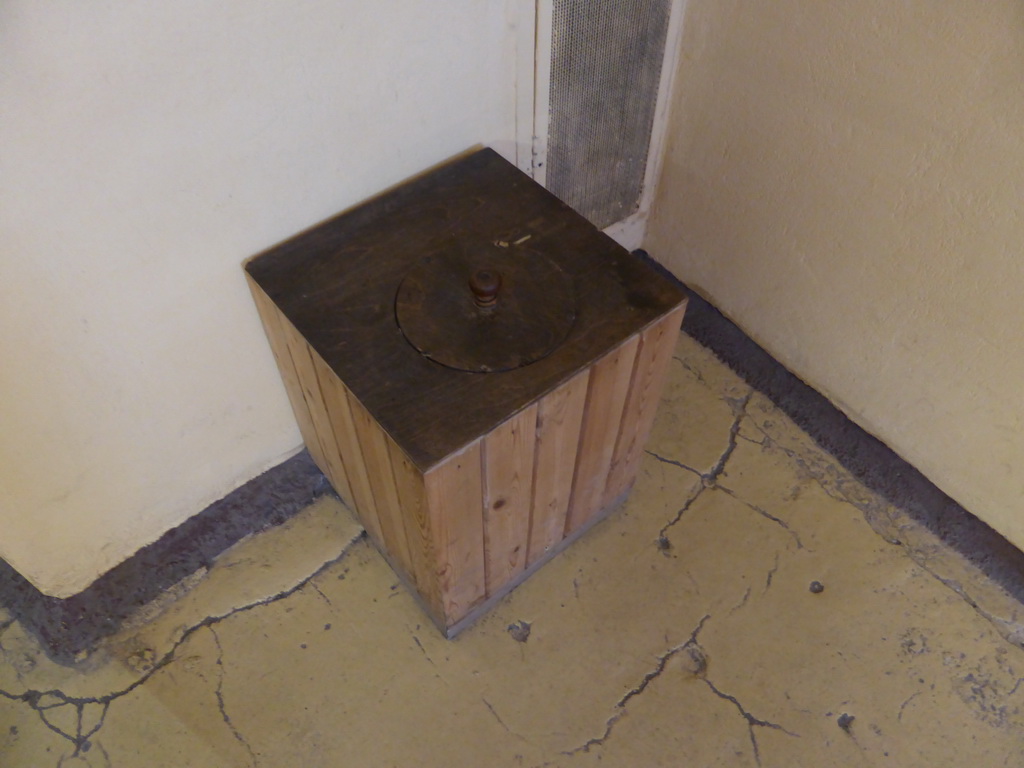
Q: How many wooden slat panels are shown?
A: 10